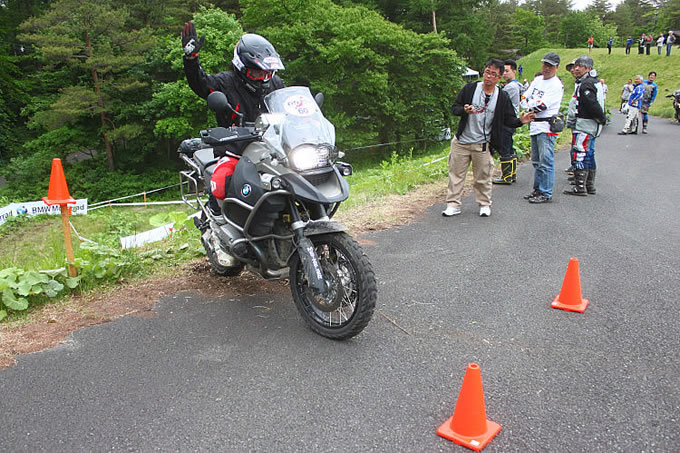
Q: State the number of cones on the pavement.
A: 2